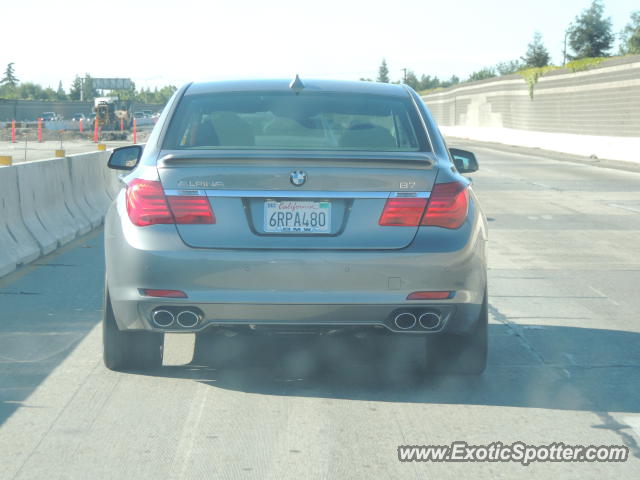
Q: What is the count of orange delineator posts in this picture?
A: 6